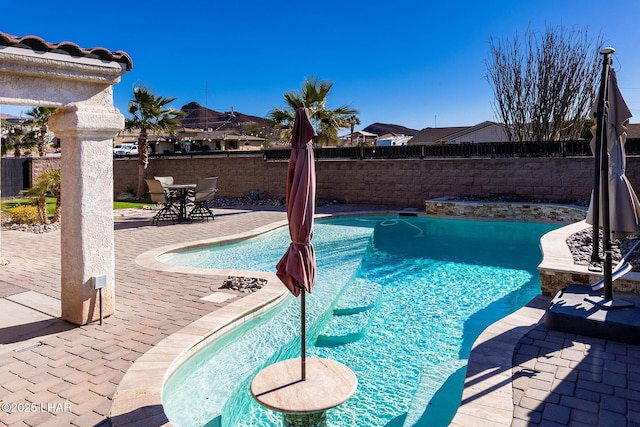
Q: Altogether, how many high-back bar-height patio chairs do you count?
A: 4